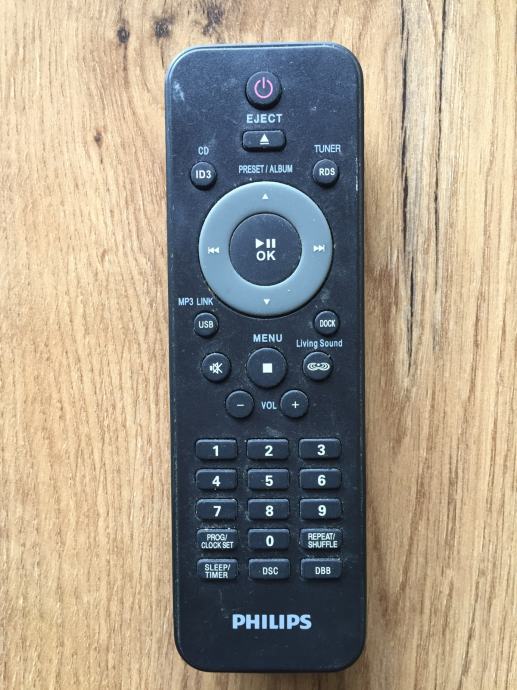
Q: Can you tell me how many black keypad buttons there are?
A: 15